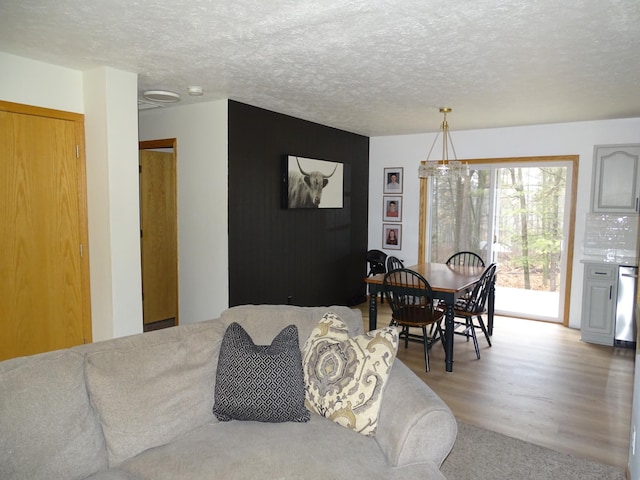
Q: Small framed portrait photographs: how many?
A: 3